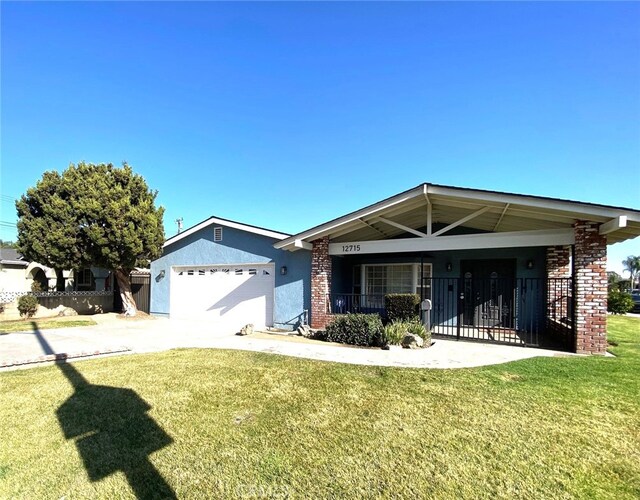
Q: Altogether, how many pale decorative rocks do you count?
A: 3